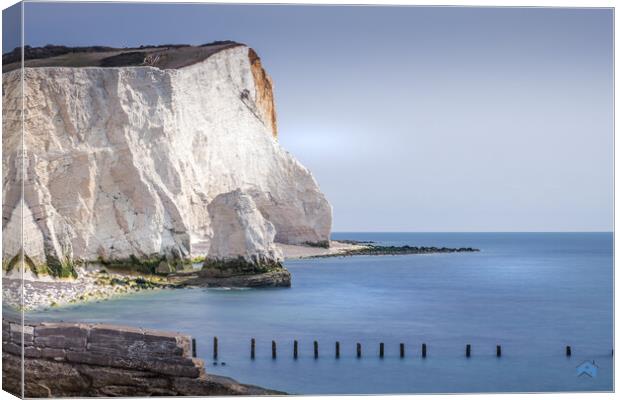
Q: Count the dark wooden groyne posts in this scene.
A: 14